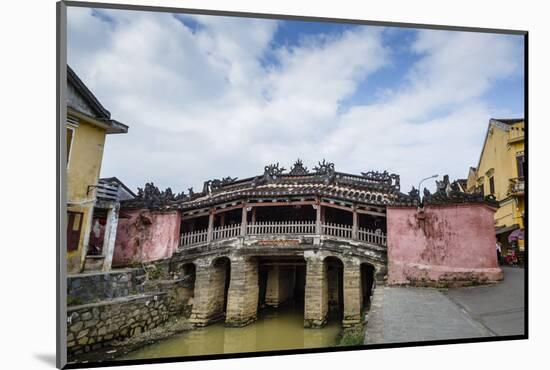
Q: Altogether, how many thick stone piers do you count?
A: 4